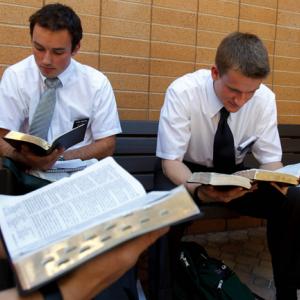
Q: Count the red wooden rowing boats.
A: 0